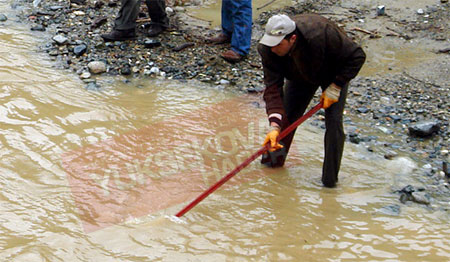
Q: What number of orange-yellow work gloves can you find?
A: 2